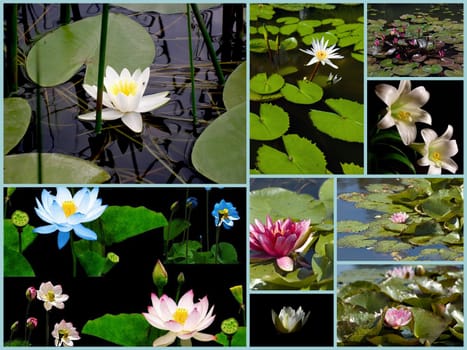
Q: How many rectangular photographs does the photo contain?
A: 9